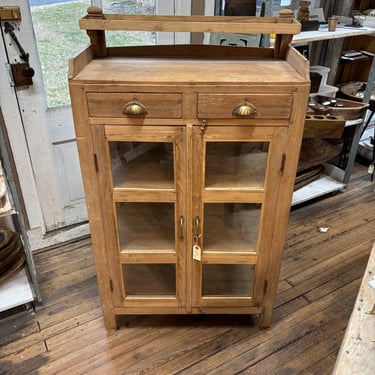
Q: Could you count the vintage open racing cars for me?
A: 0